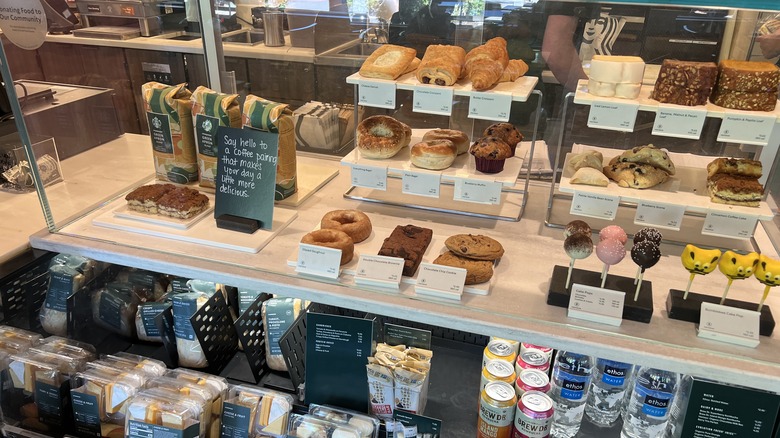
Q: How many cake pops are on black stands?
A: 9